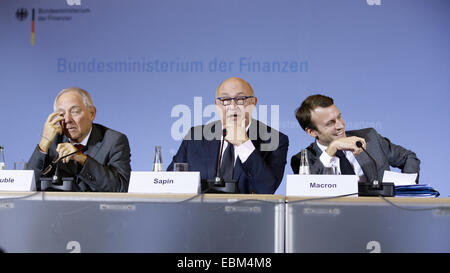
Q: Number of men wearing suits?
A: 3